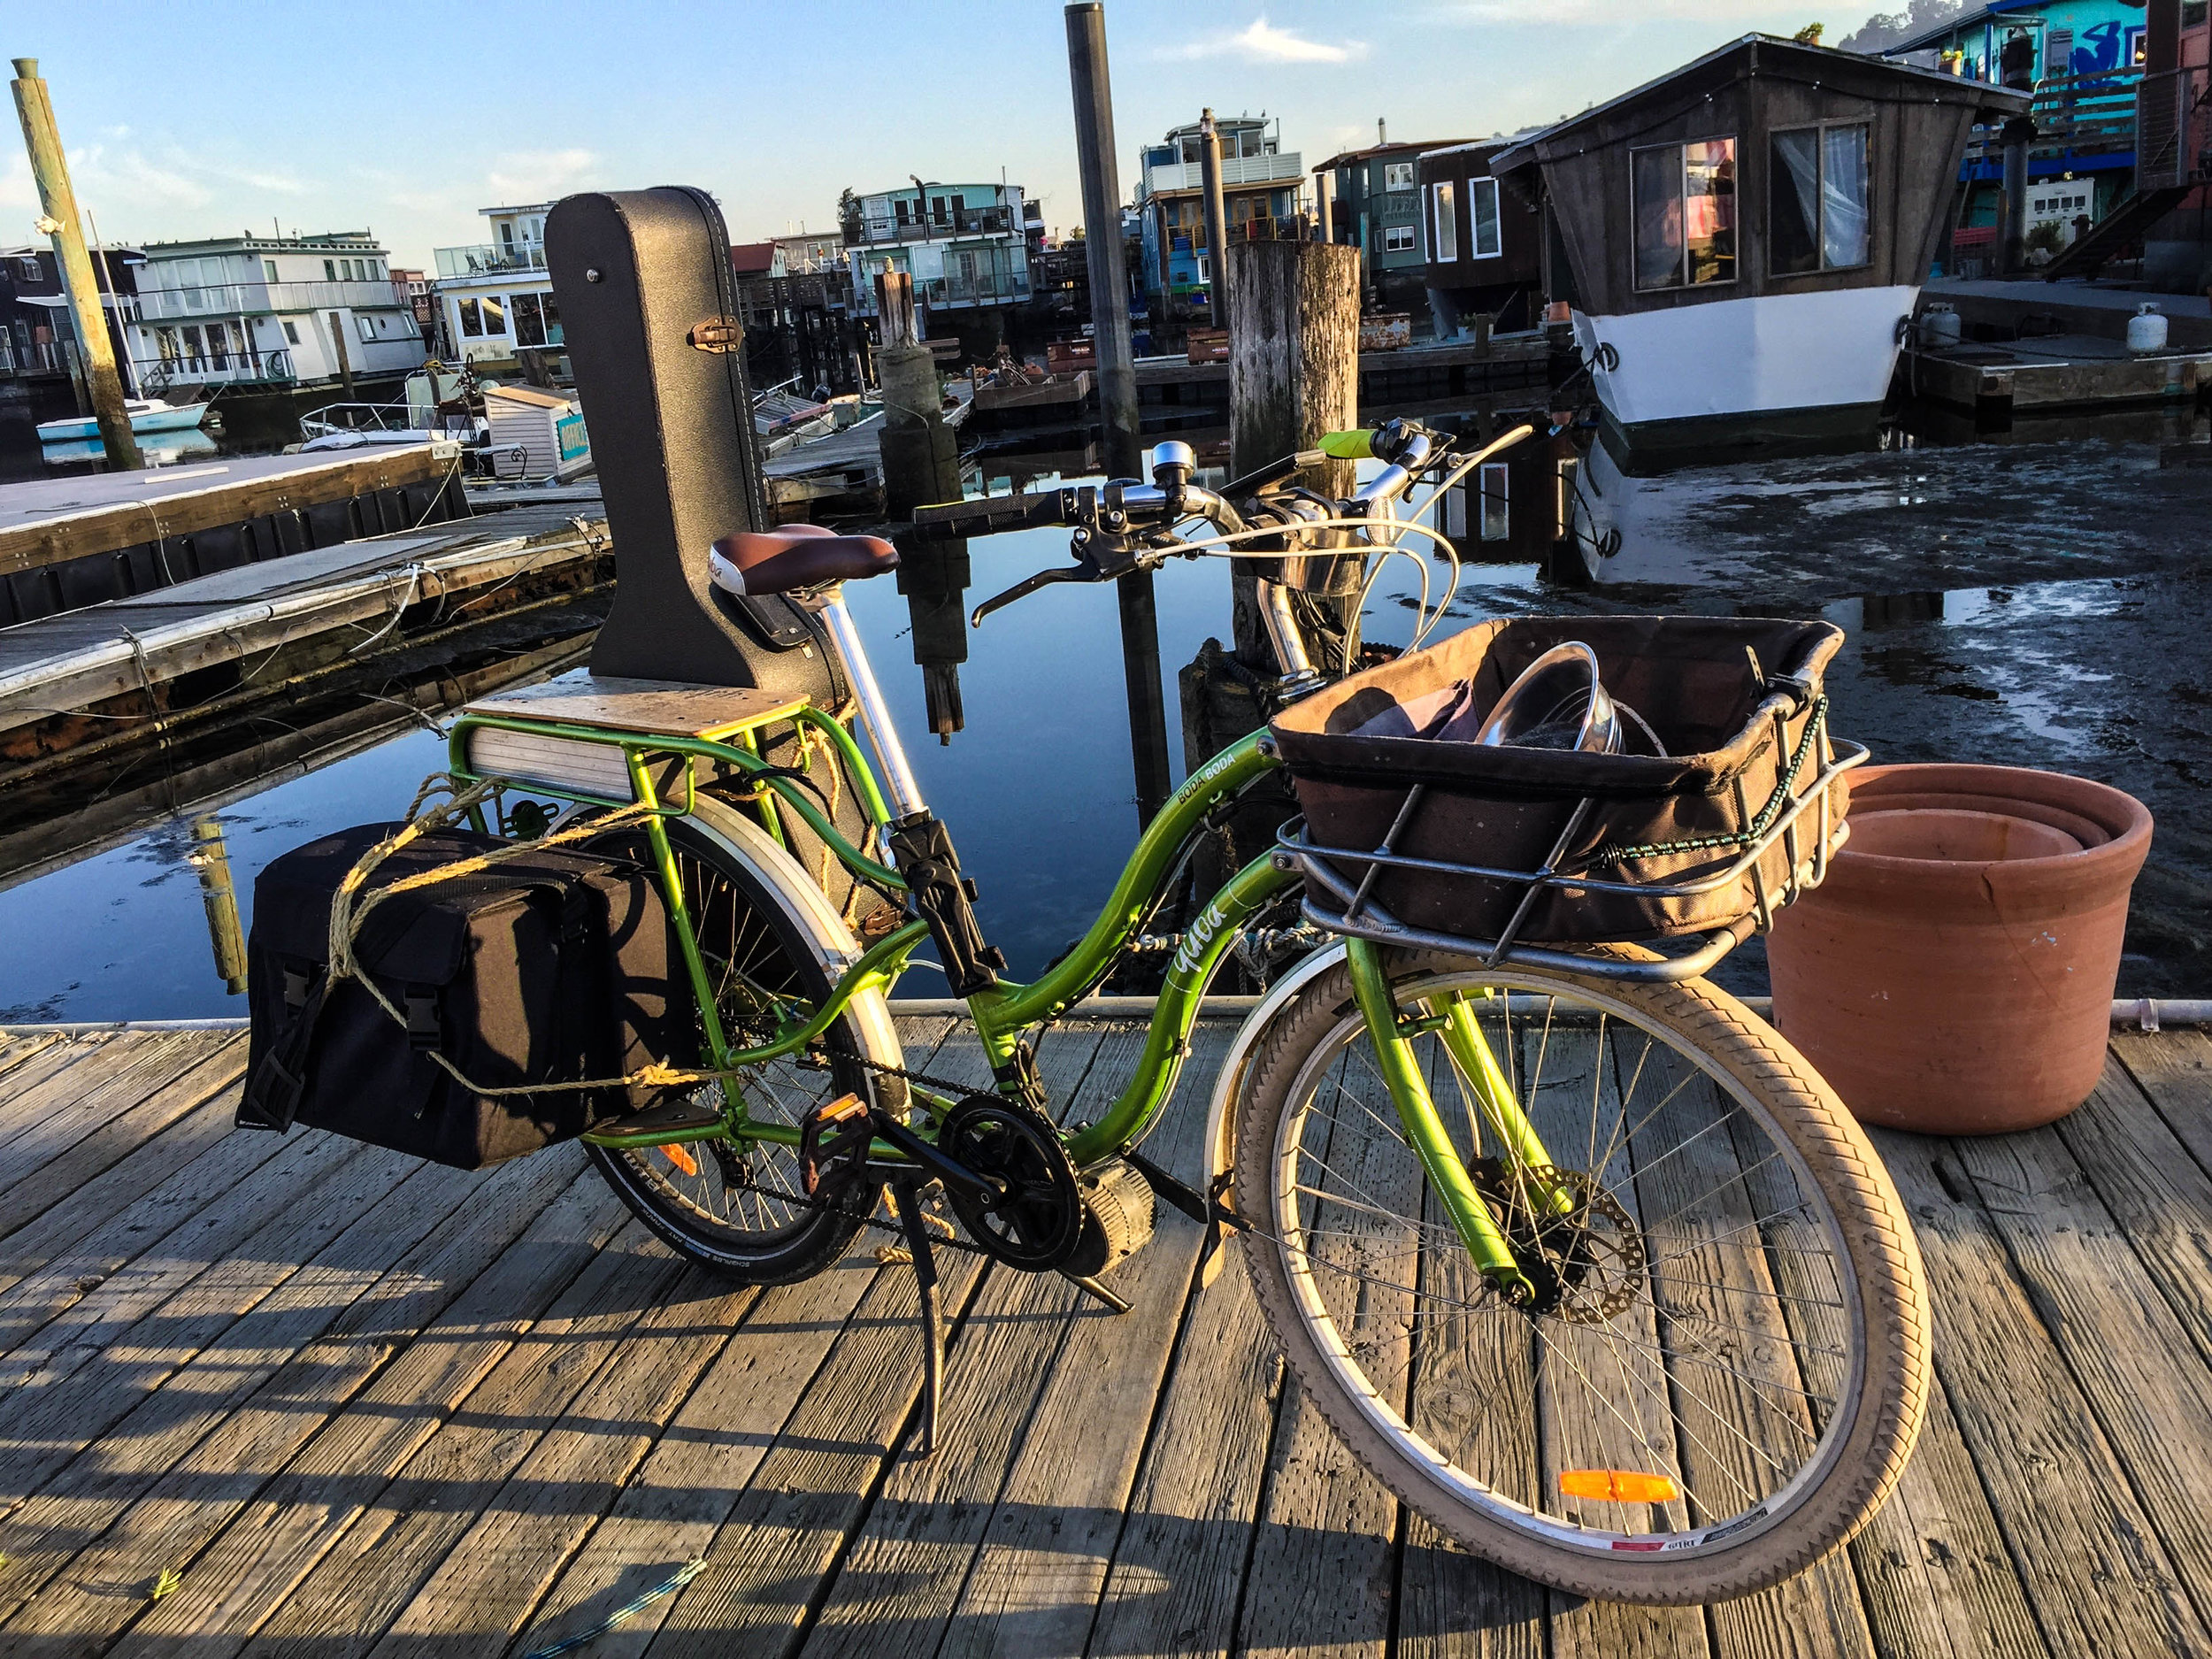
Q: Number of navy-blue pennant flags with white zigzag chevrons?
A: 0